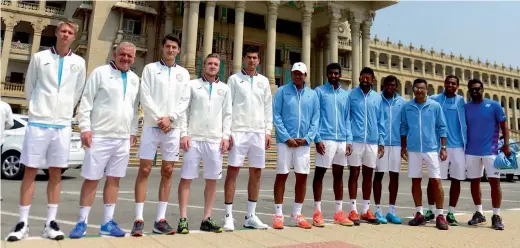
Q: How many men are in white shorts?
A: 12